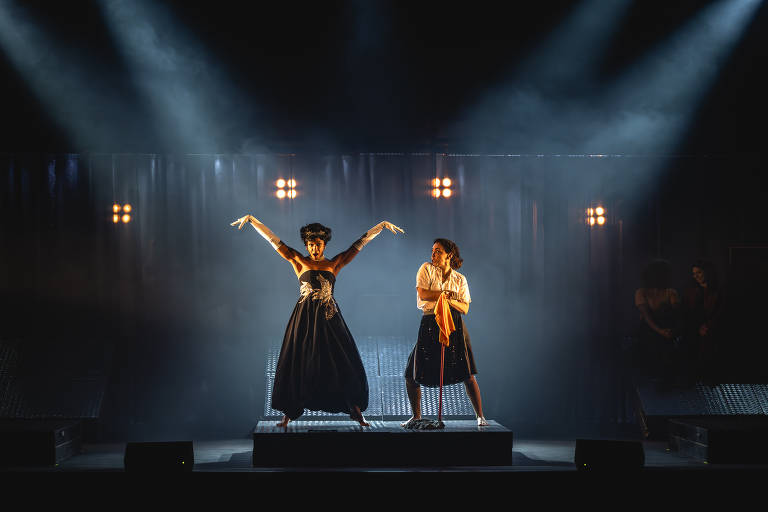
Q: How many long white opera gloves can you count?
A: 2